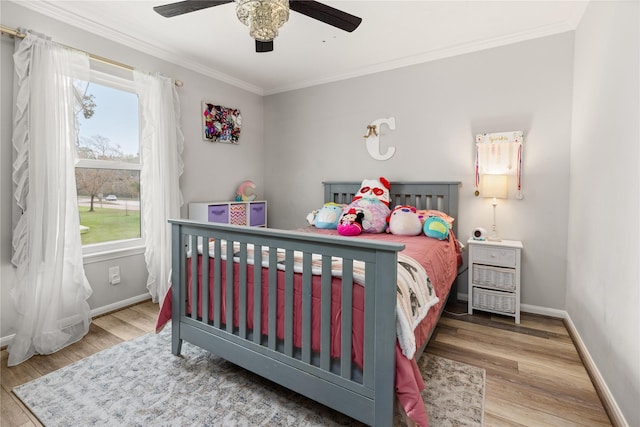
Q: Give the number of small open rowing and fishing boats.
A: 0